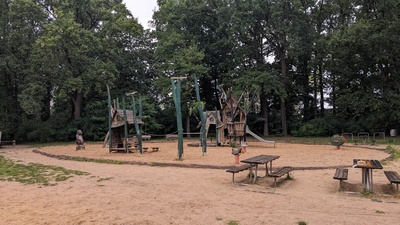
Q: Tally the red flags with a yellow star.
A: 0